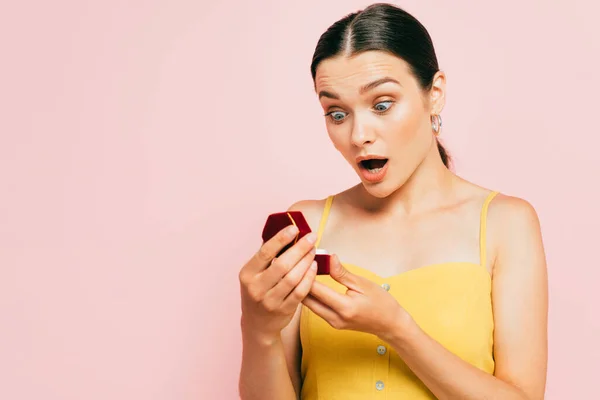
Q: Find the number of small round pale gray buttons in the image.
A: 3